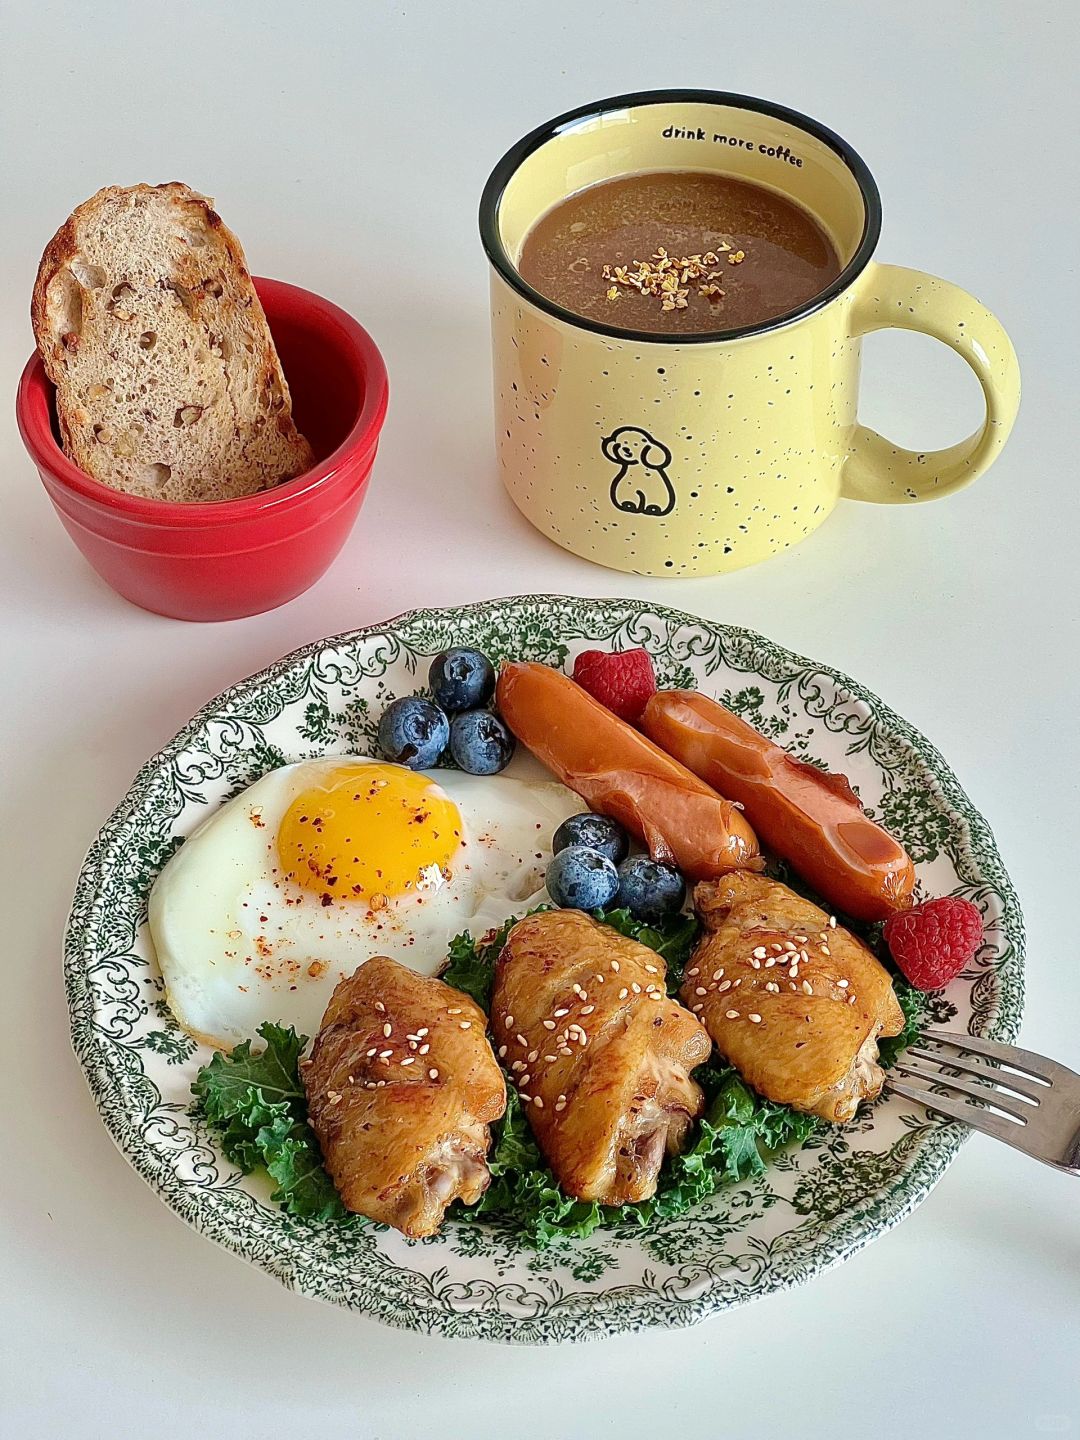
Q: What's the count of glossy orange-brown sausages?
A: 2